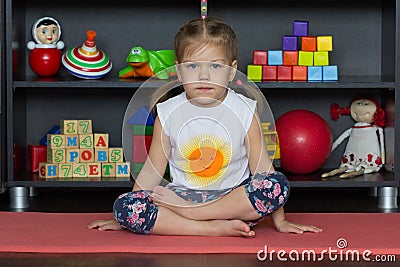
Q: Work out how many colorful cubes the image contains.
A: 15